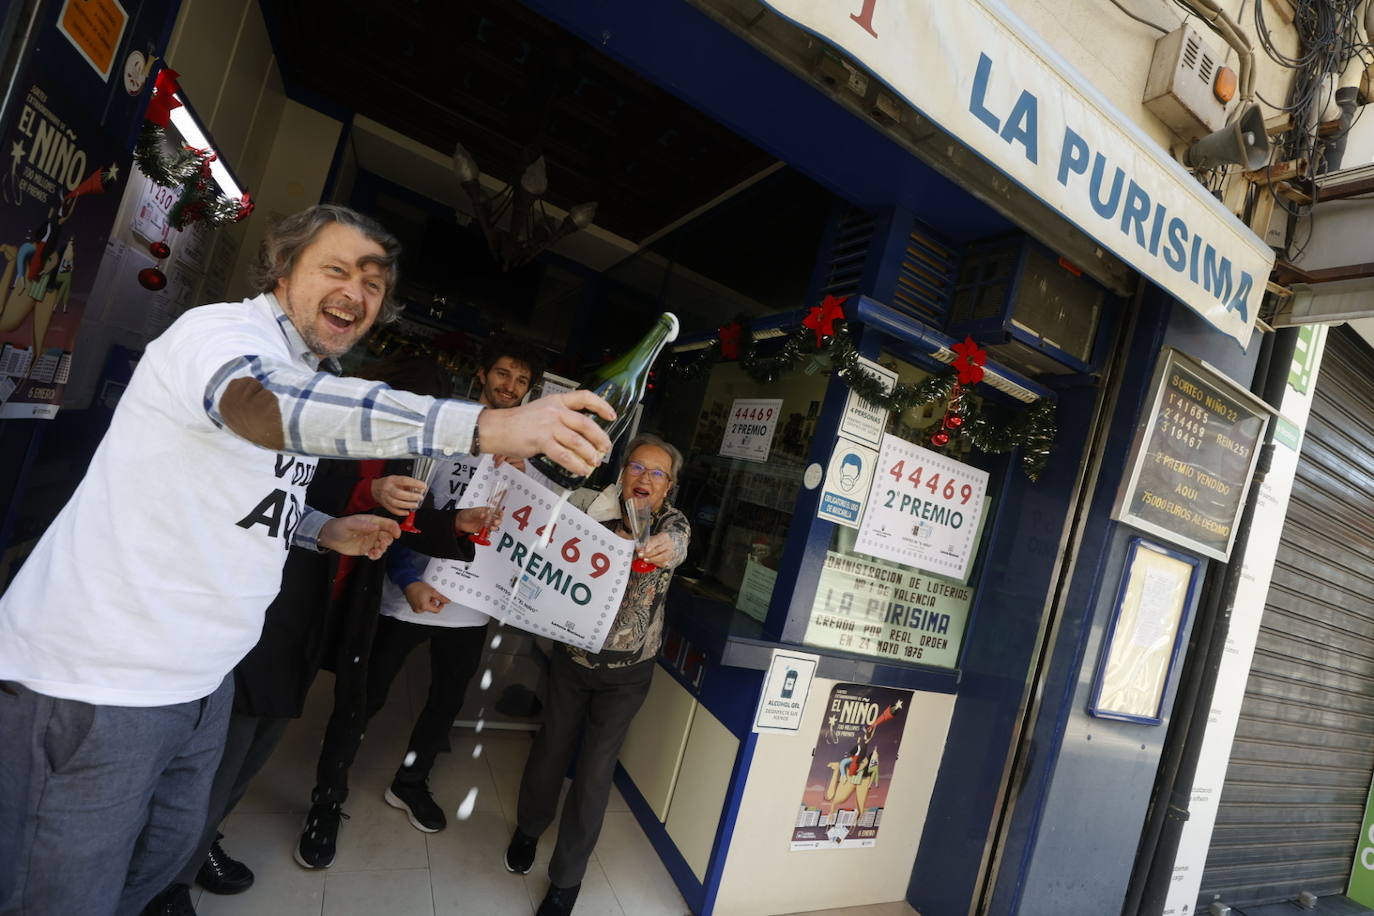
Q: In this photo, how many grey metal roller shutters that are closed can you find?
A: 1